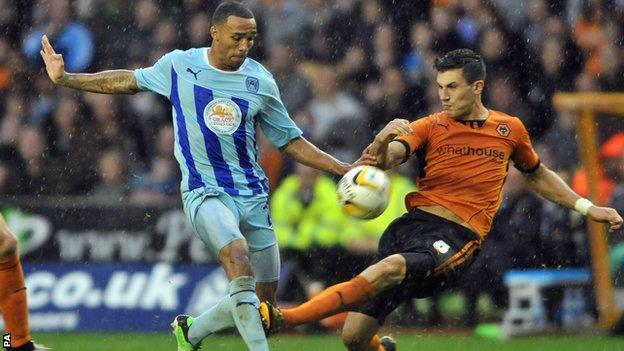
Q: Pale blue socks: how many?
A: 2